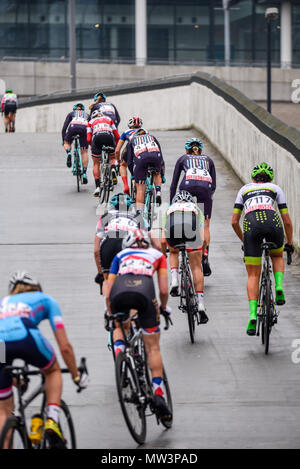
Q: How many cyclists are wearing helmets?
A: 12